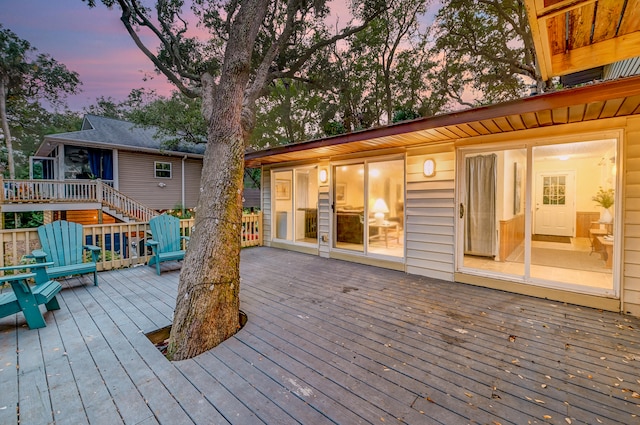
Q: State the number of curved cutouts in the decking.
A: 1